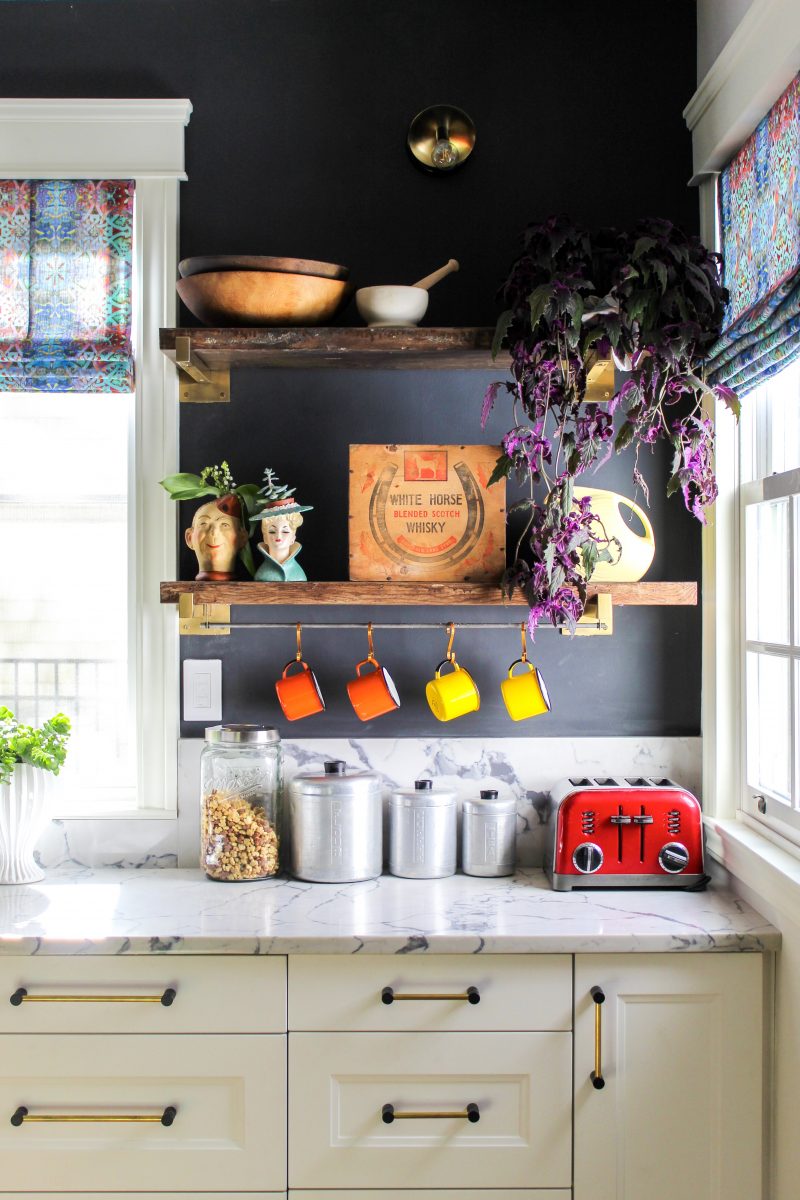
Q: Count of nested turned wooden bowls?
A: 2